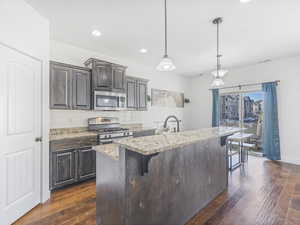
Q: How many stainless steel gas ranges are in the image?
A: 1